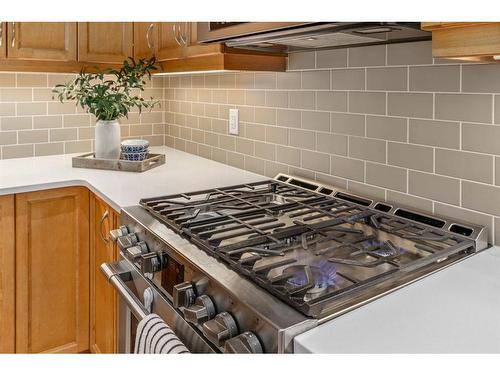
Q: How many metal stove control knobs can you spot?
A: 8